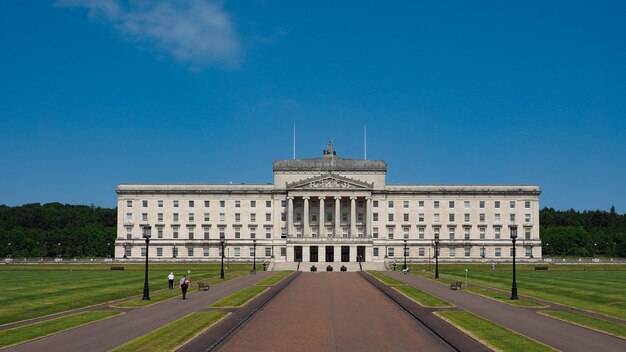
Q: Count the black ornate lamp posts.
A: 6